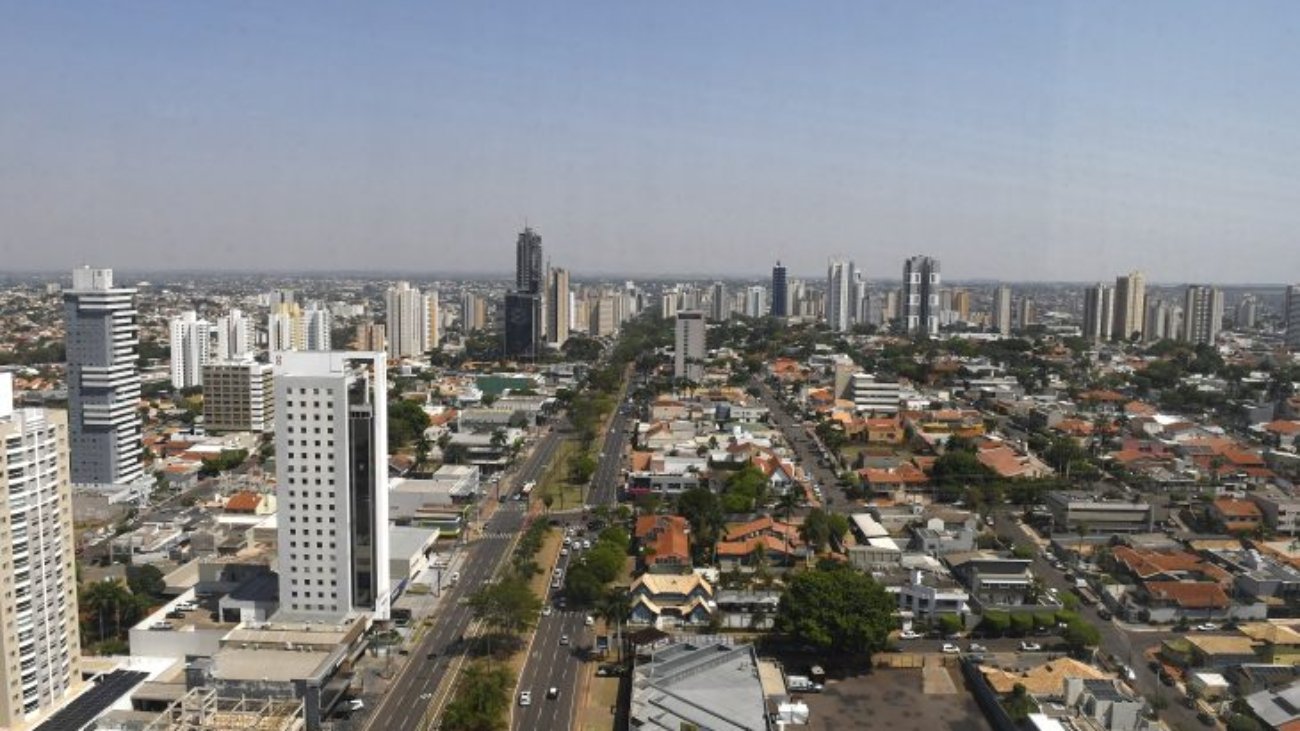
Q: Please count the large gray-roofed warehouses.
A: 1